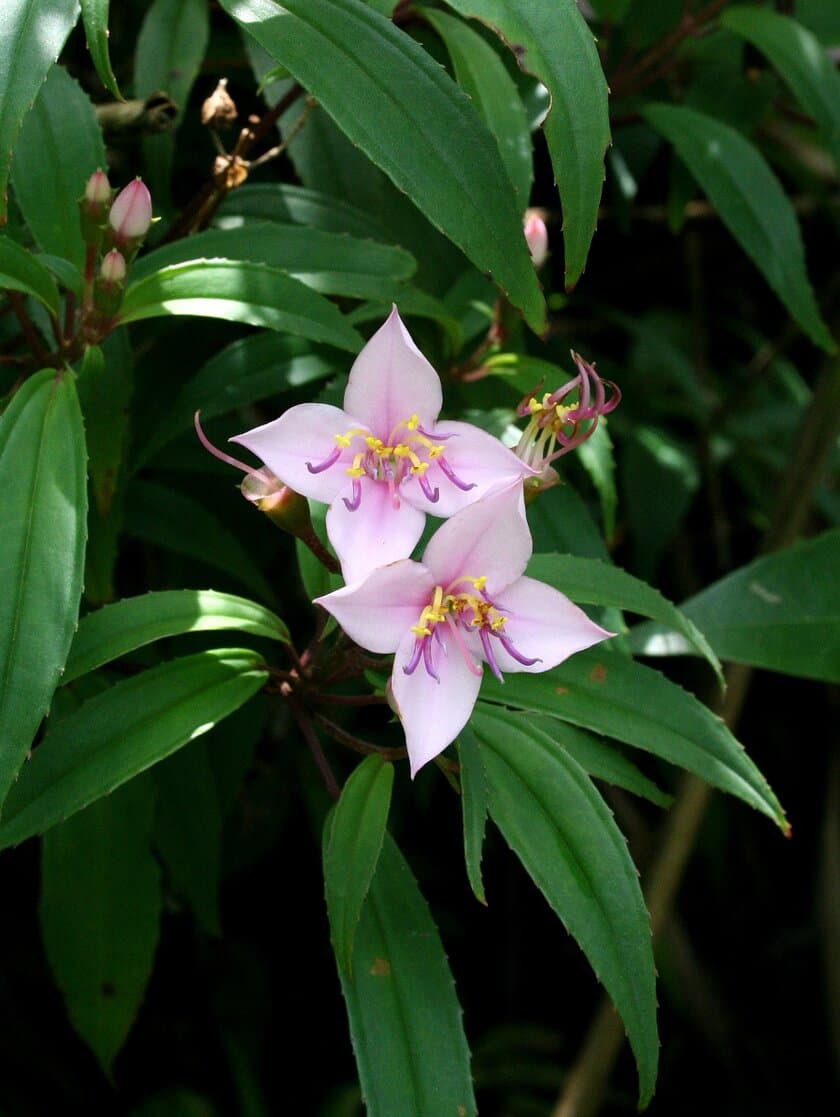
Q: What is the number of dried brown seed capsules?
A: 2